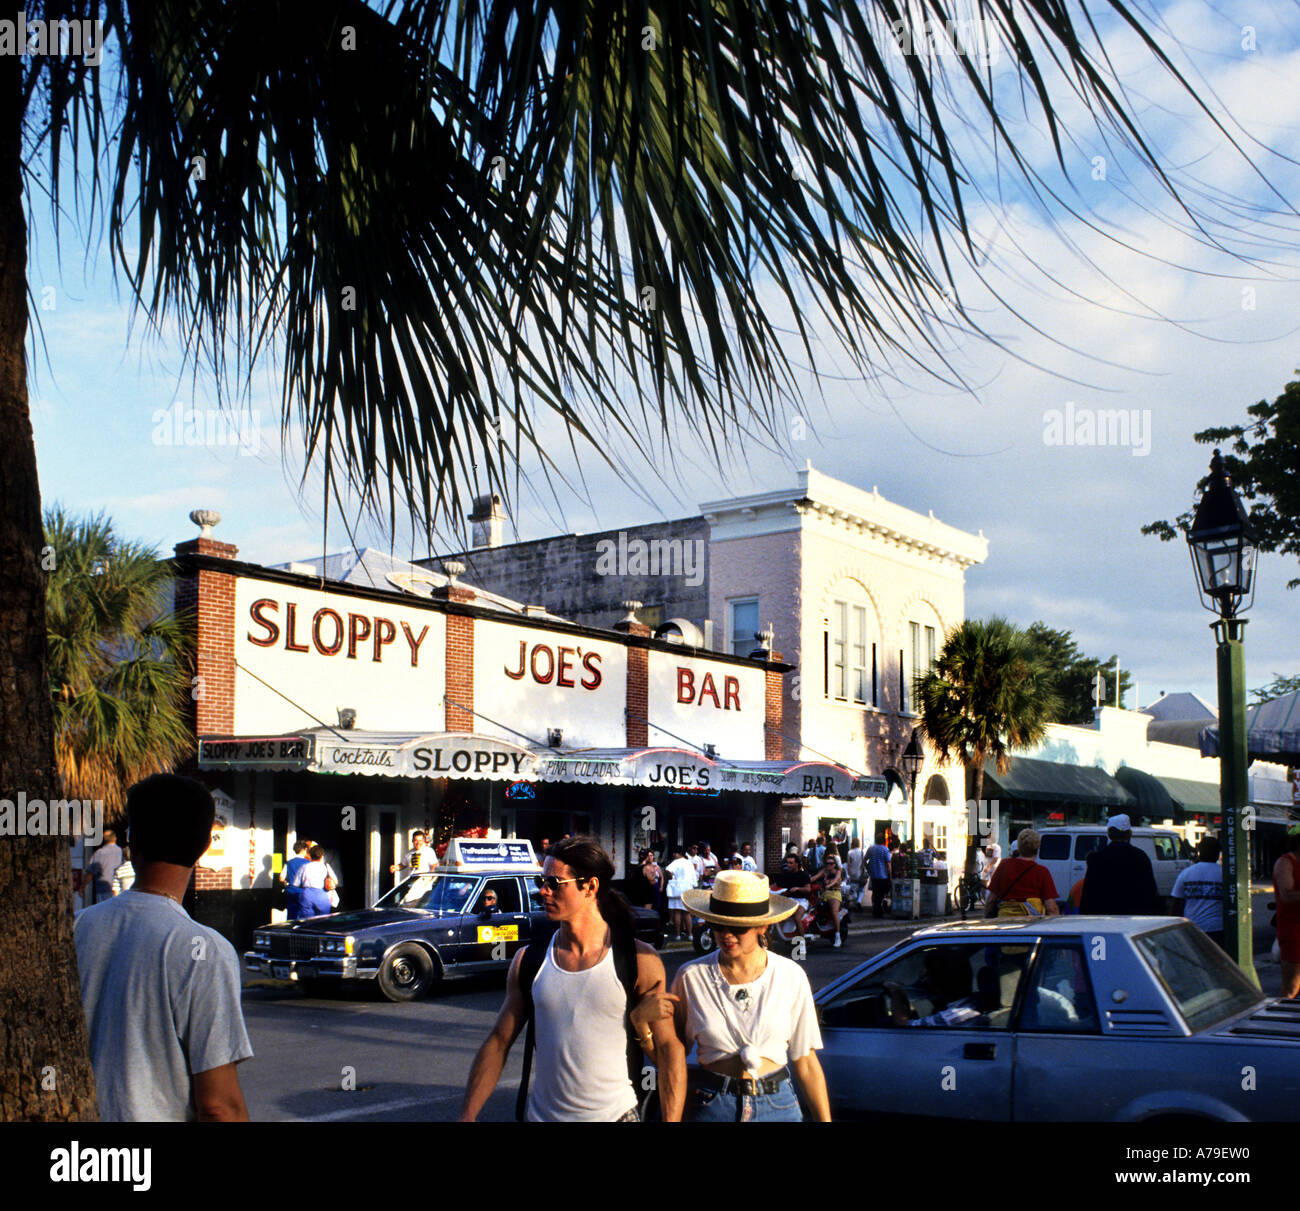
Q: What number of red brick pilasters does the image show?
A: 4